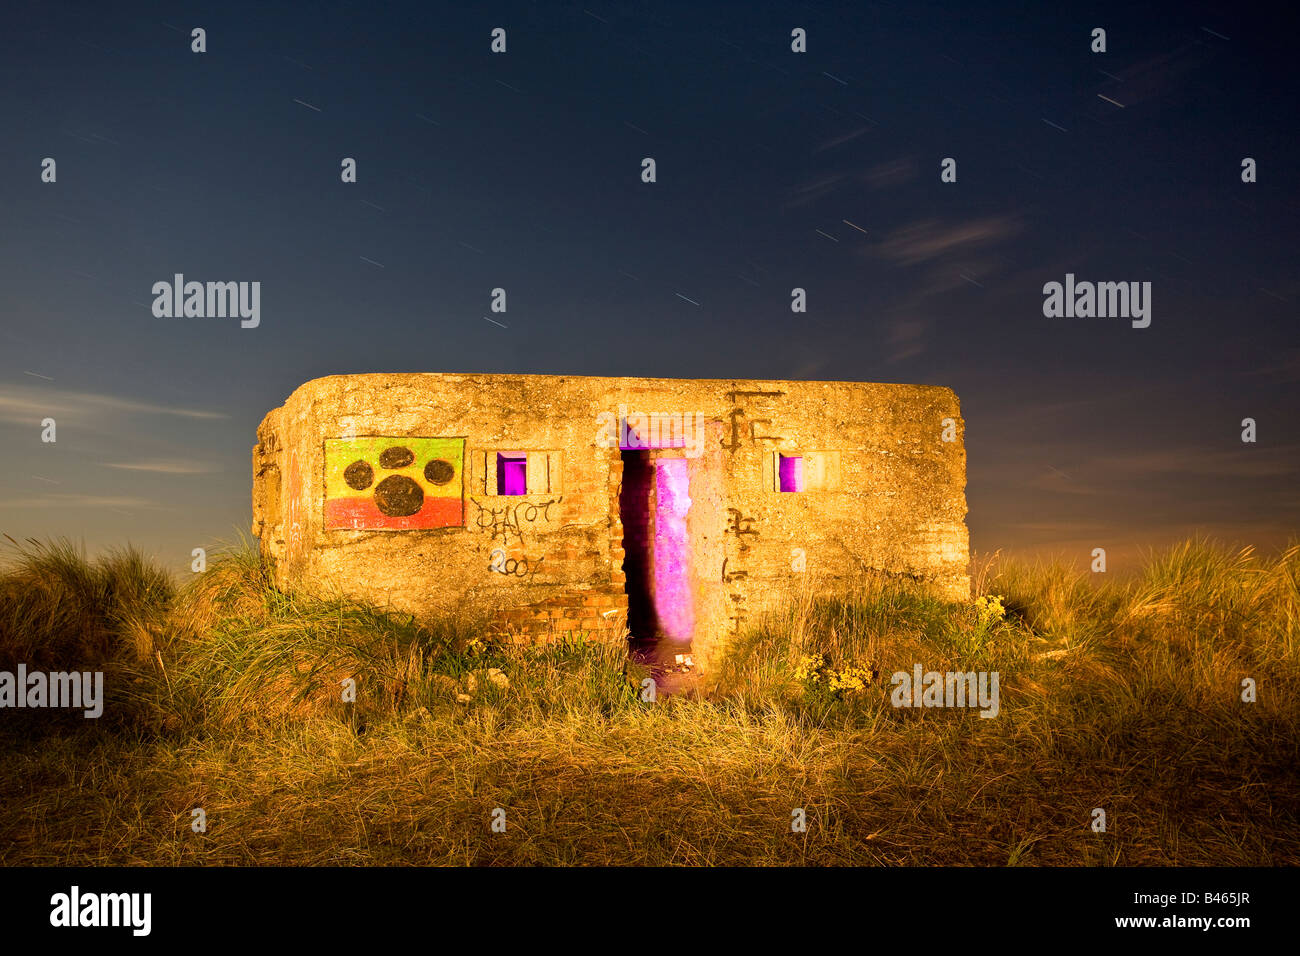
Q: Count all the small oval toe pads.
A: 3